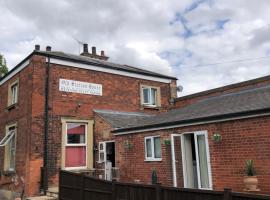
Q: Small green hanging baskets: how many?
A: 3